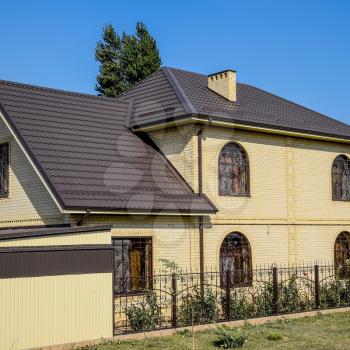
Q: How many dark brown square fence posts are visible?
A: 4